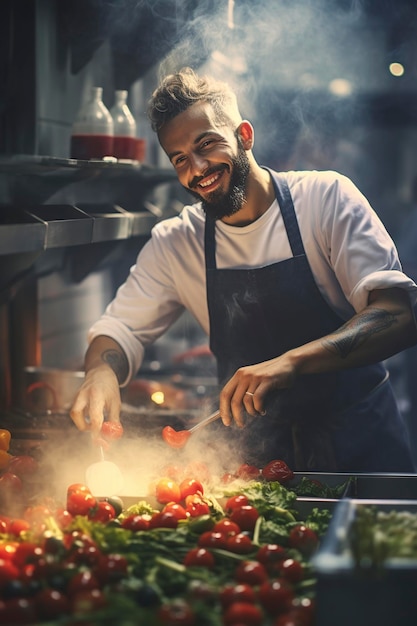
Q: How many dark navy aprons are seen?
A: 1